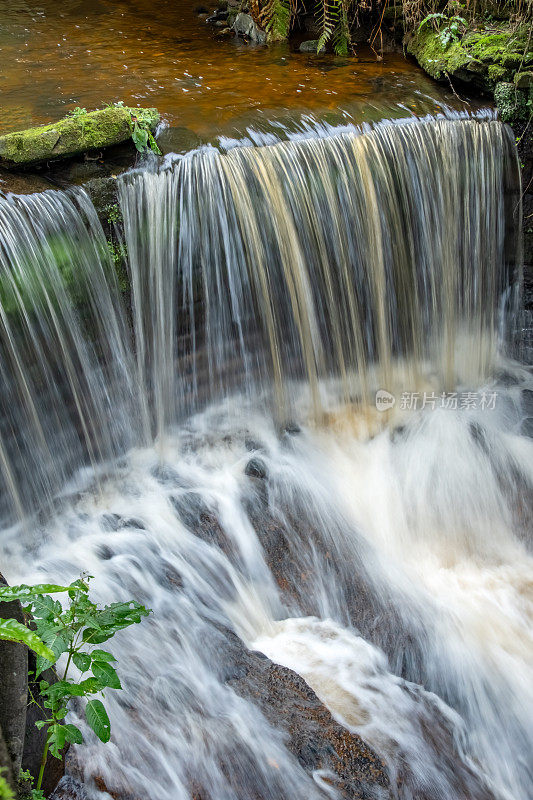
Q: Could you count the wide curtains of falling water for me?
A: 2